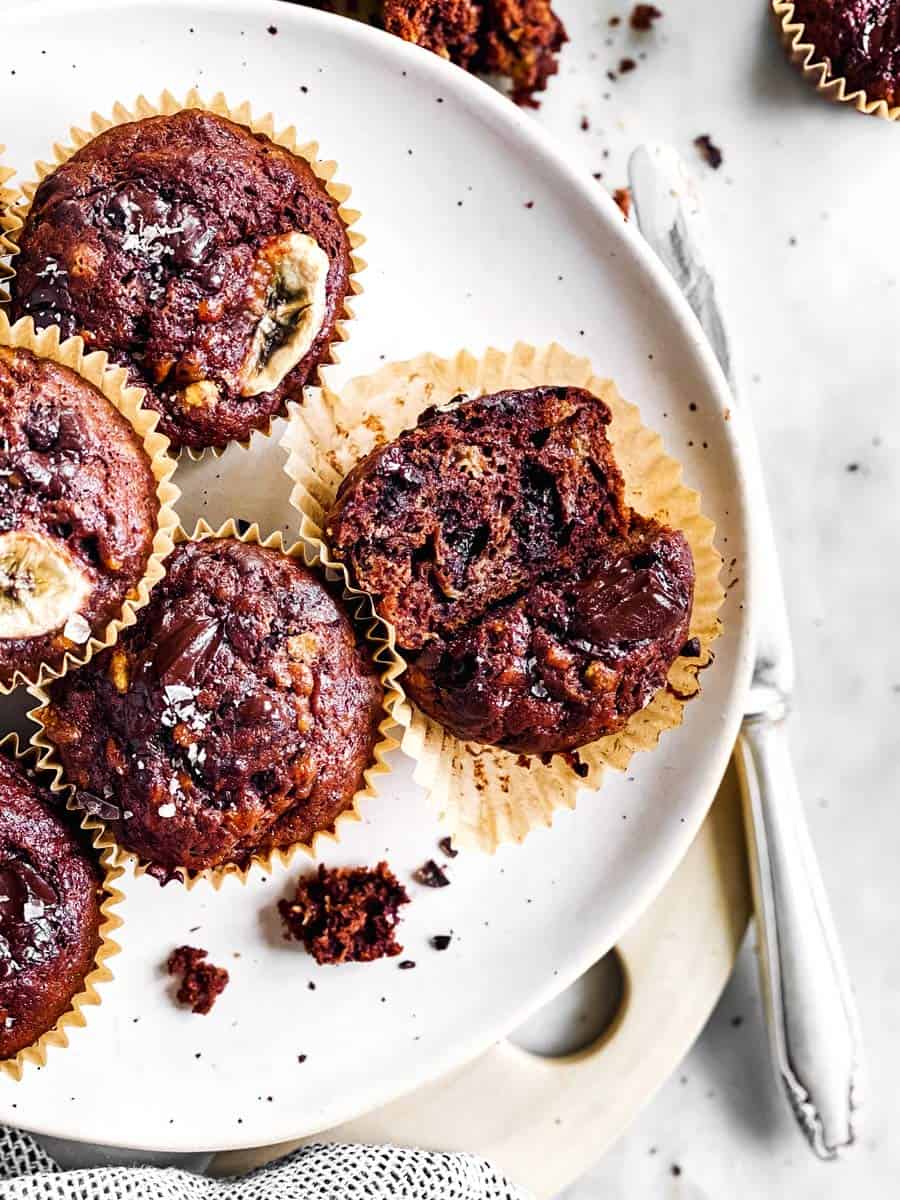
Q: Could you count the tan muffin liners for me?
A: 7